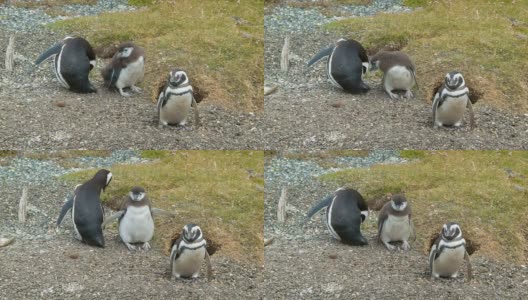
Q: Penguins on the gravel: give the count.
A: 12